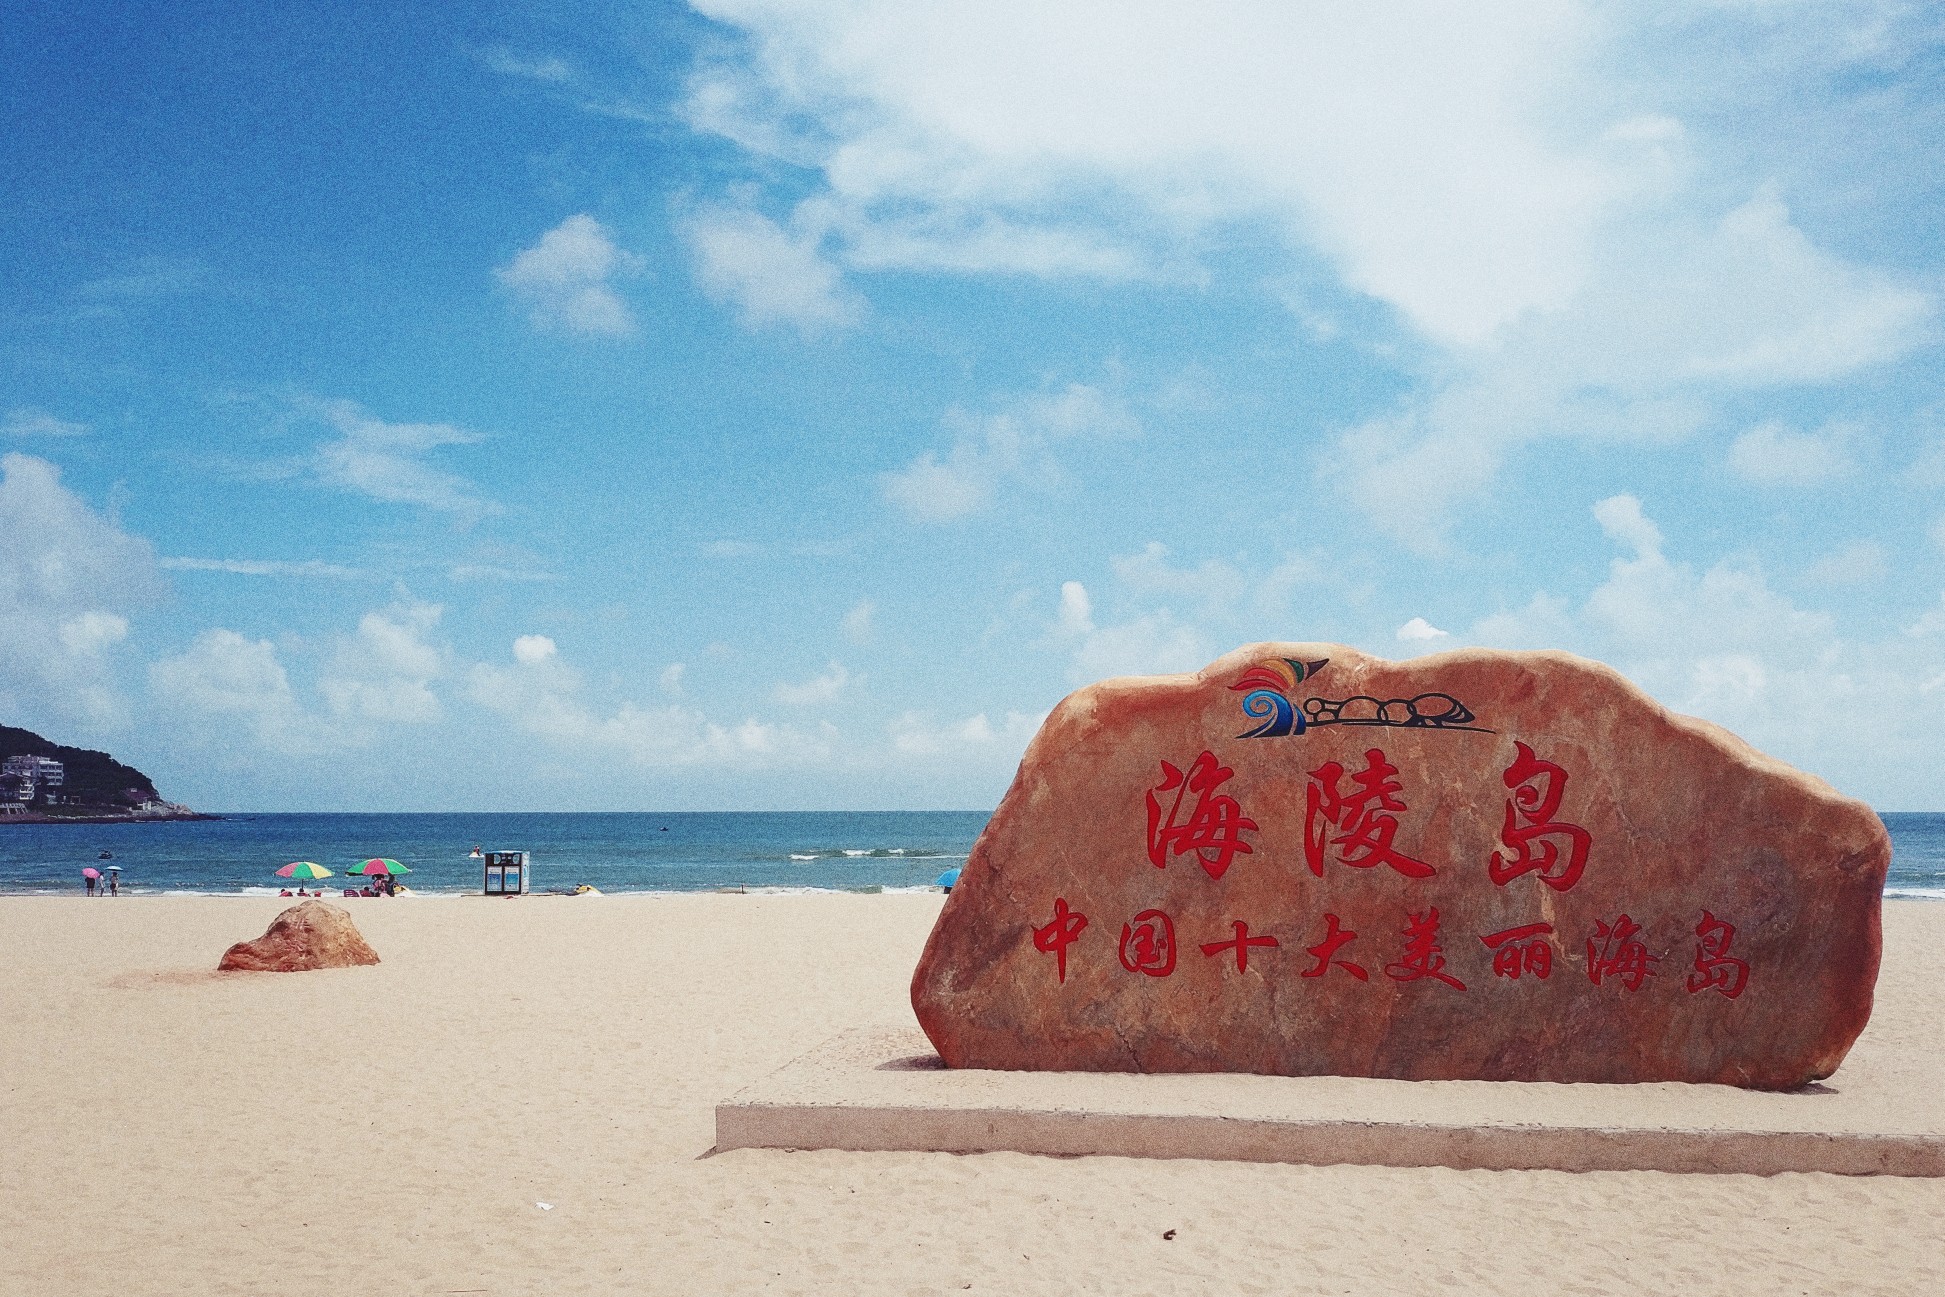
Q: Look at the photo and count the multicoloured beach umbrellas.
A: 2